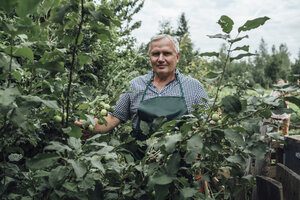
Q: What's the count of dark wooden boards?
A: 3